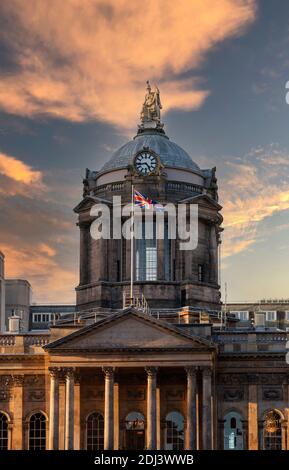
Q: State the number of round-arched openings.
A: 7